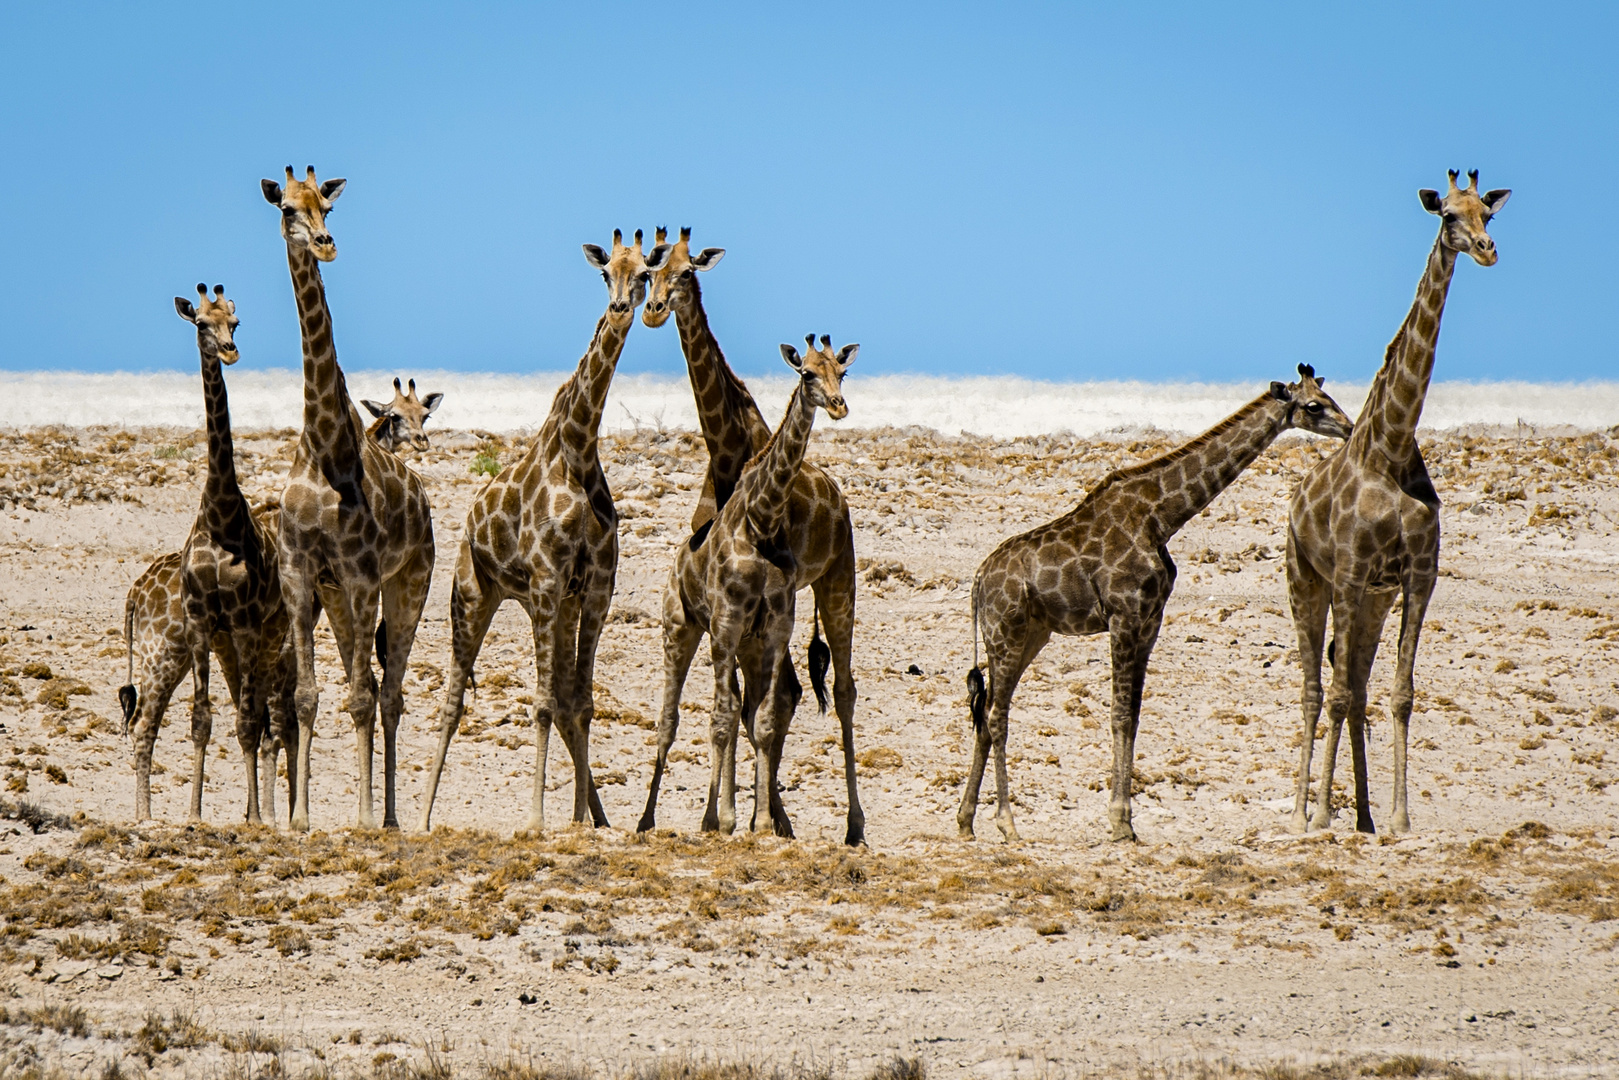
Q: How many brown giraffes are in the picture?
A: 8